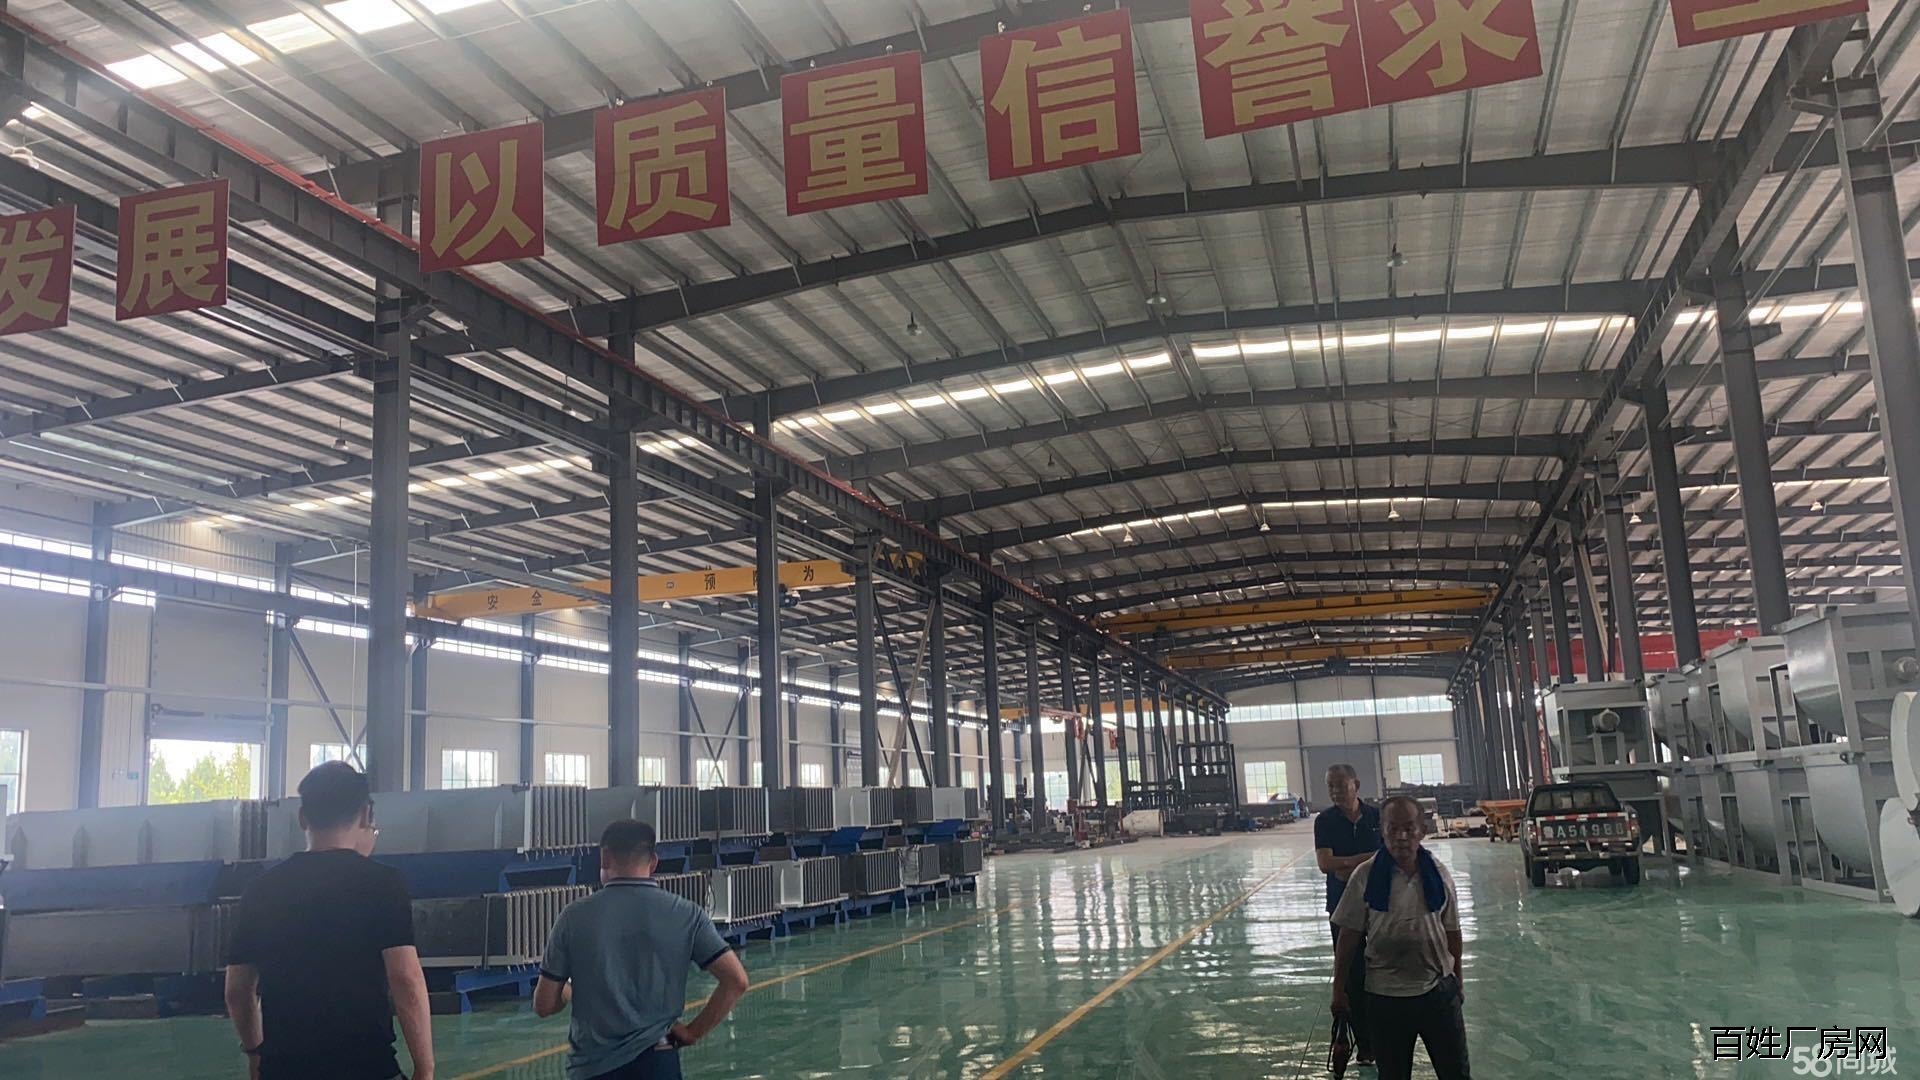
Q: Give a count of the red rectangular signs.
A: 9